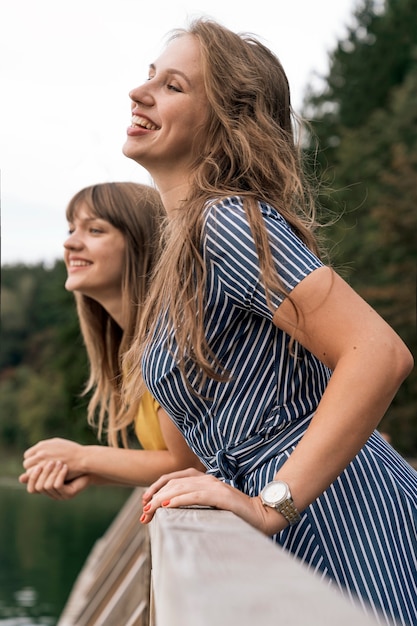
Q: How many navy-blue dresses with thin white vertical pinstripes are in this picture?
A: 1